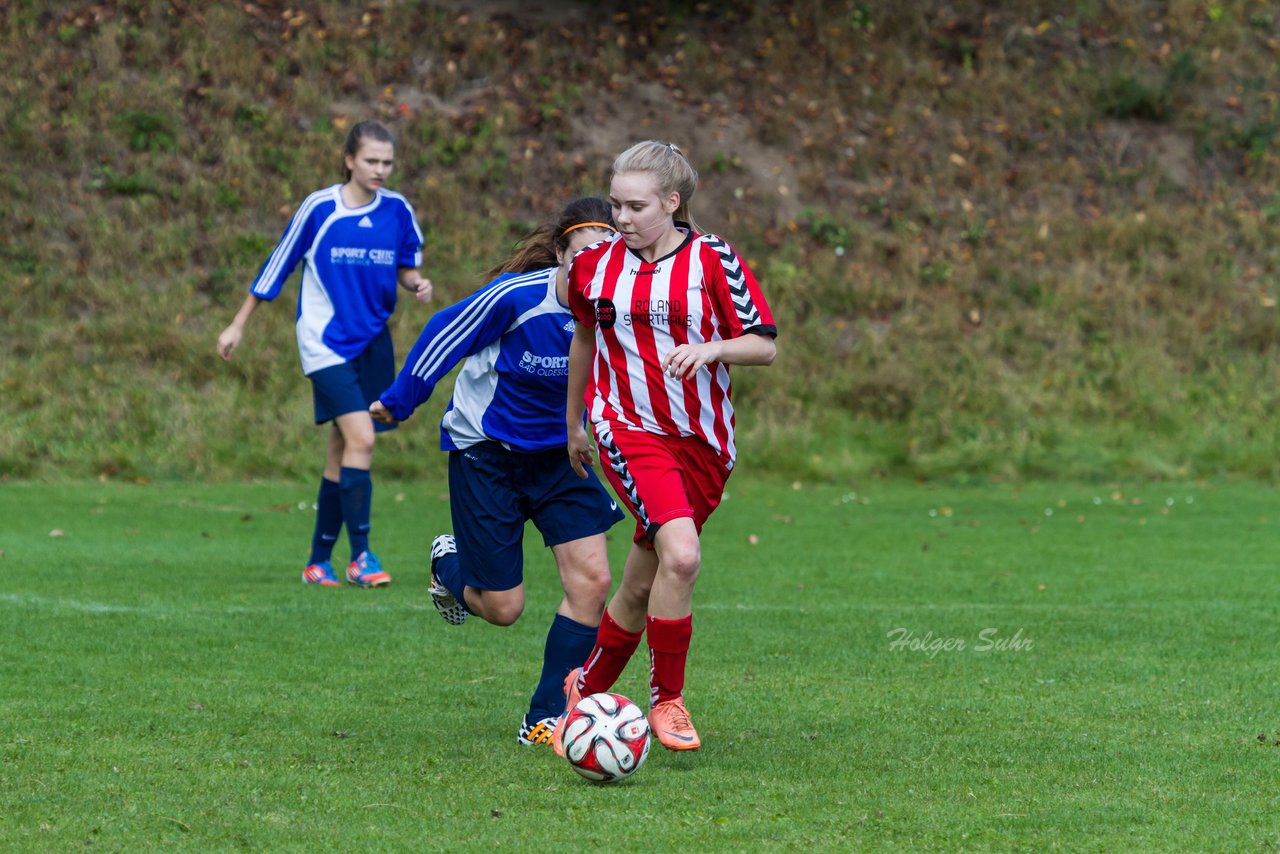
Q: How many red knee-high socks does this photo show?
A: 2